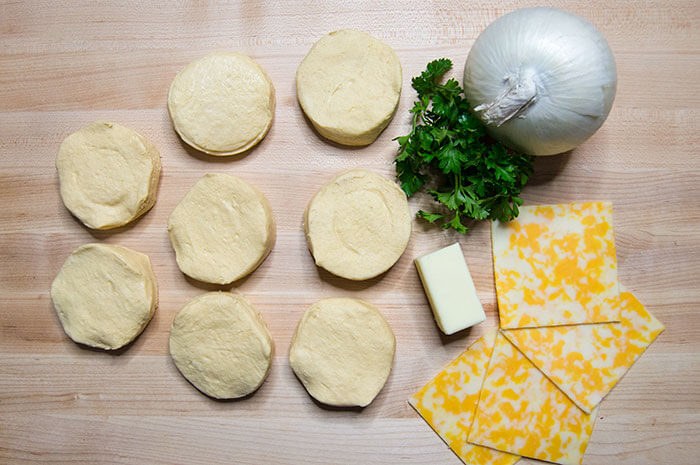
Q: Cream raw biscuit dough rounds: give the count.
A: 8